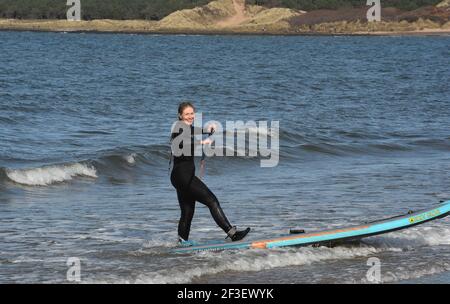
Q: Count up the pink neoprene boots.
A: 0